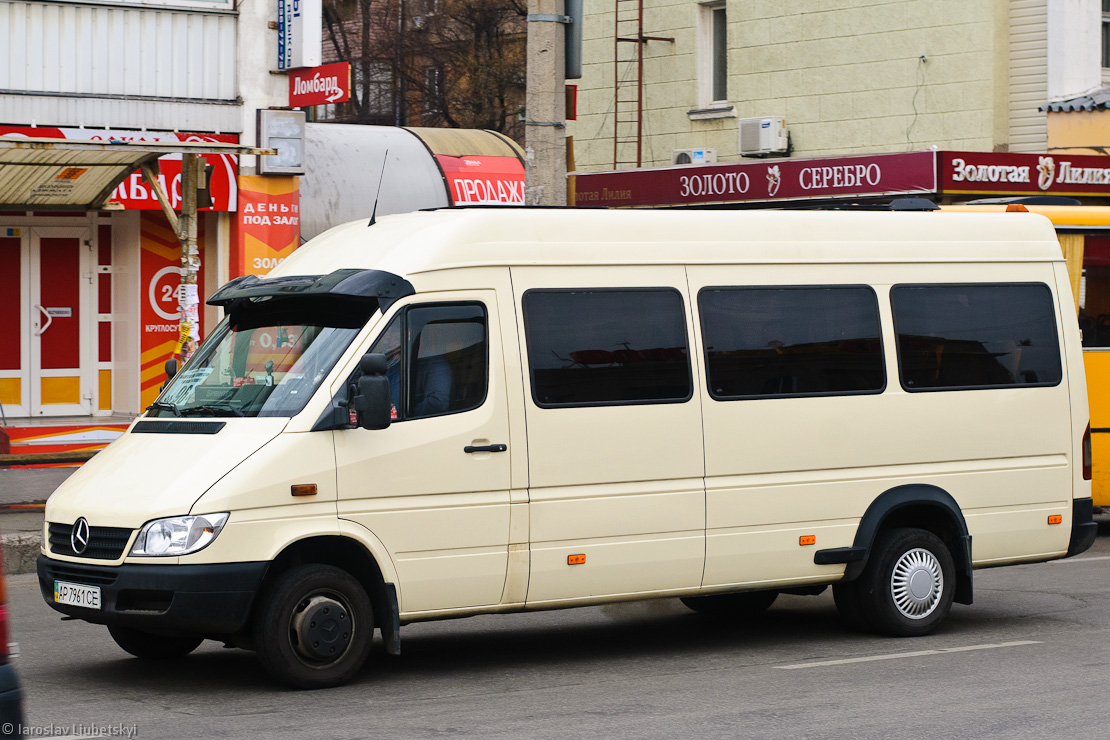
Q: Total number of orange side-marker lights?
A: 4